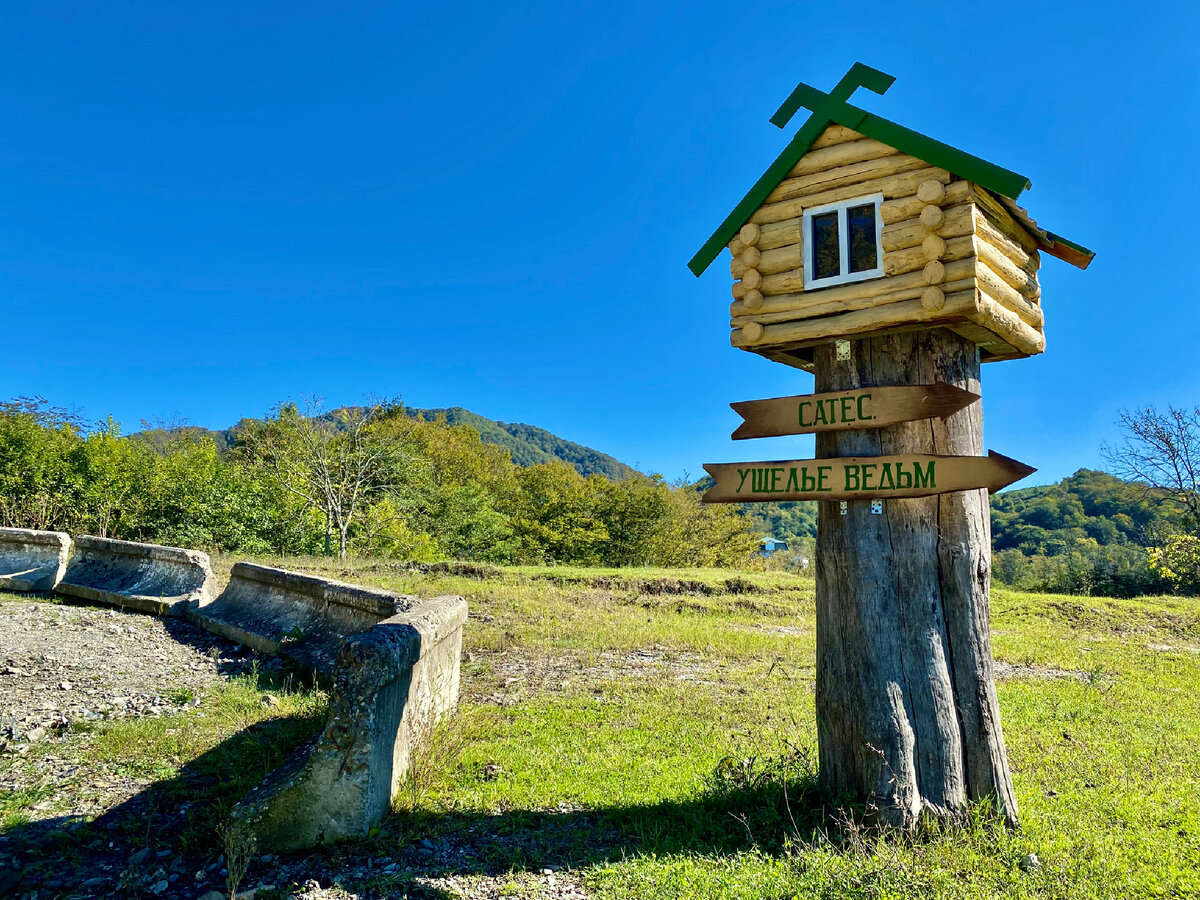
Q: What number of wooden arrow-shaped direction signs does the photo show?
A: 2